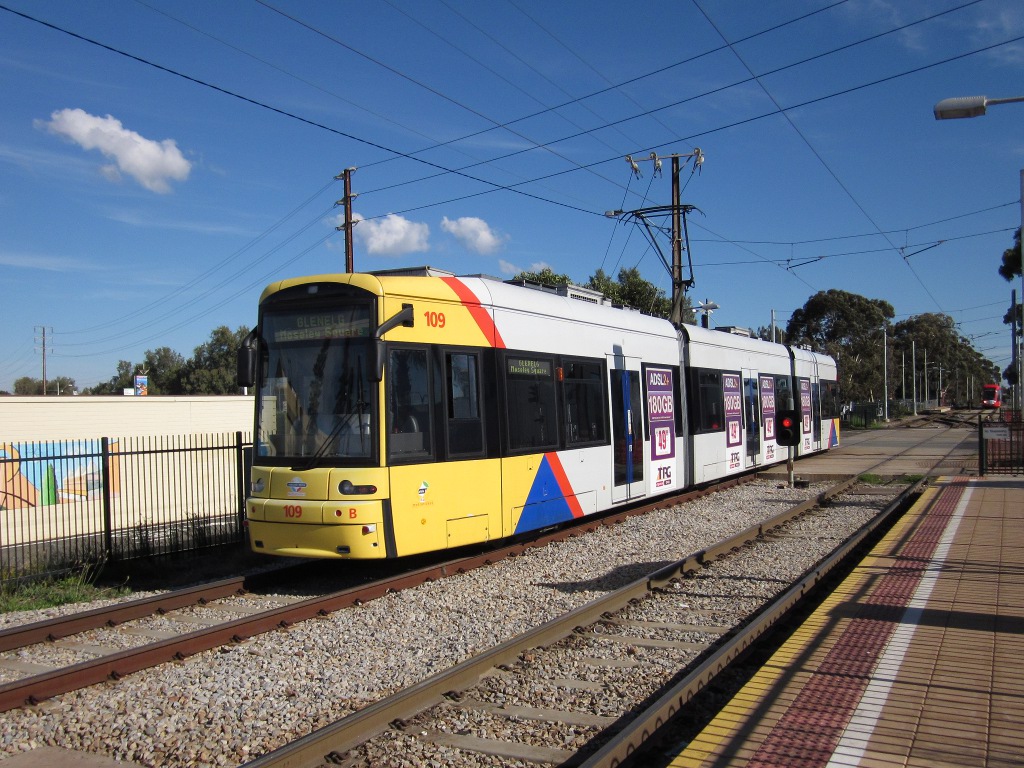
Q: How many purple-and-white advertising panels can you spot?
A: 4